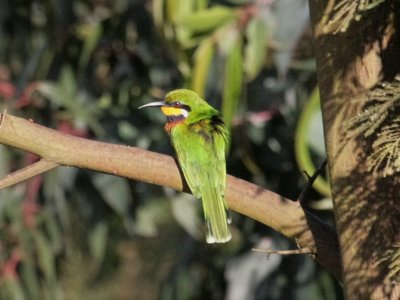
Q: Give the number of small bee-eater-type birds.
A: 1